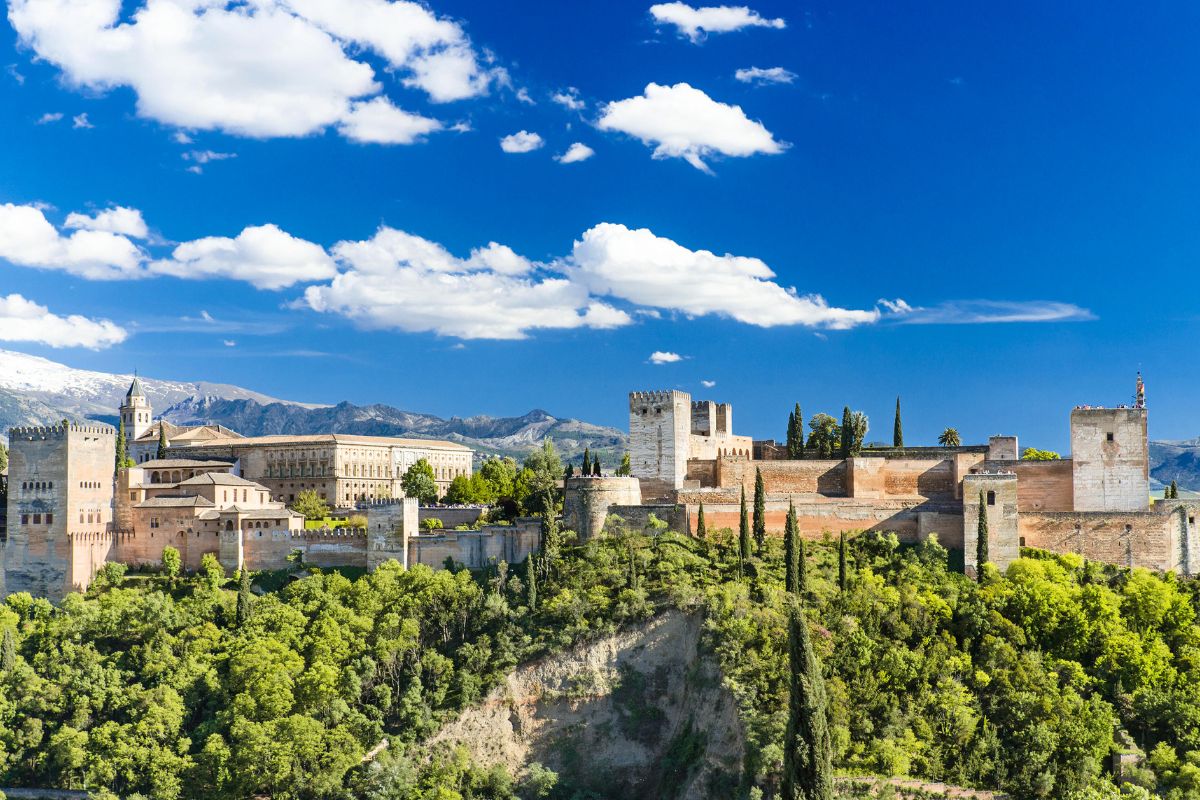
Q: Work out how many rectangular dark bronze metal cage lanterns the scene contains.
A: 0